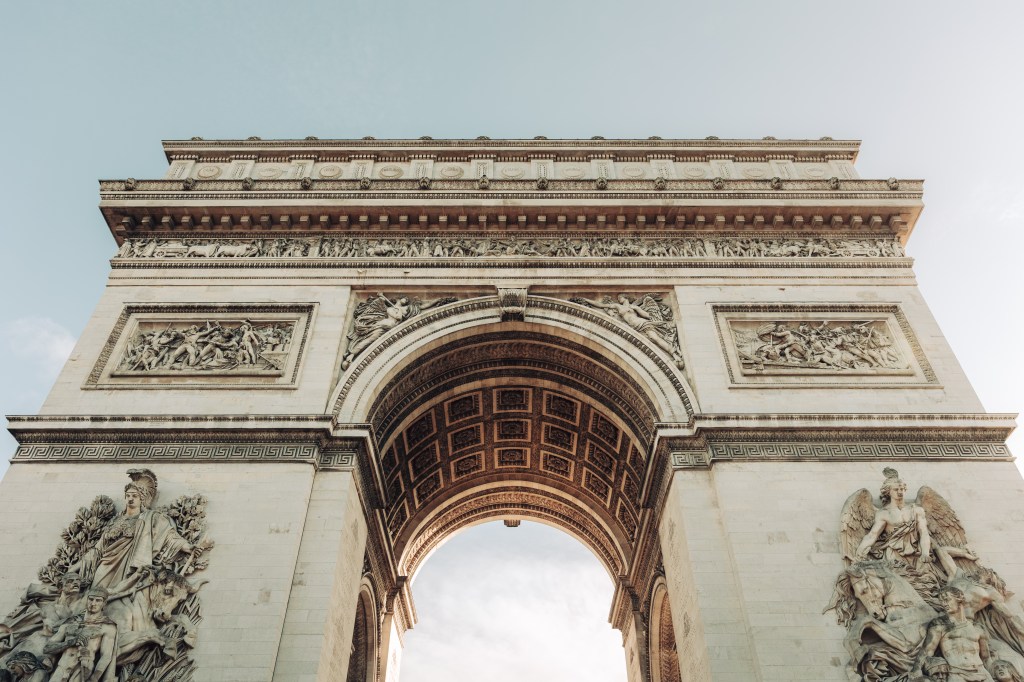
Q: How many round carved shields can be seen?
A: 11